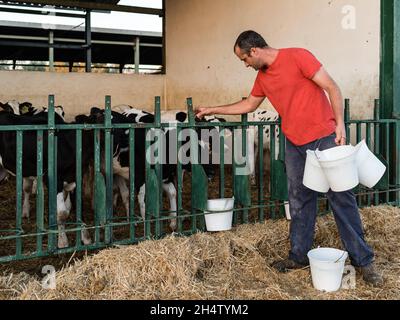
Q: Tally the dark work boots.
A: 2